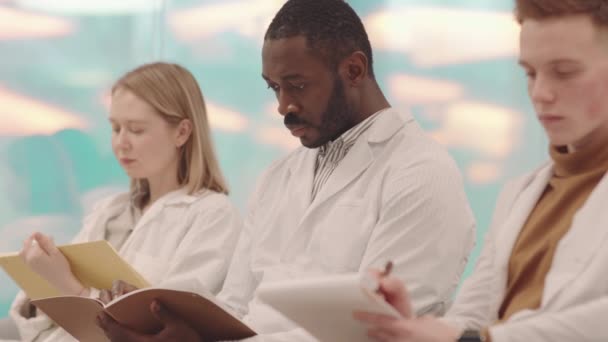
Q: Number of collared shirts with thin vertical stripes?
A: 1